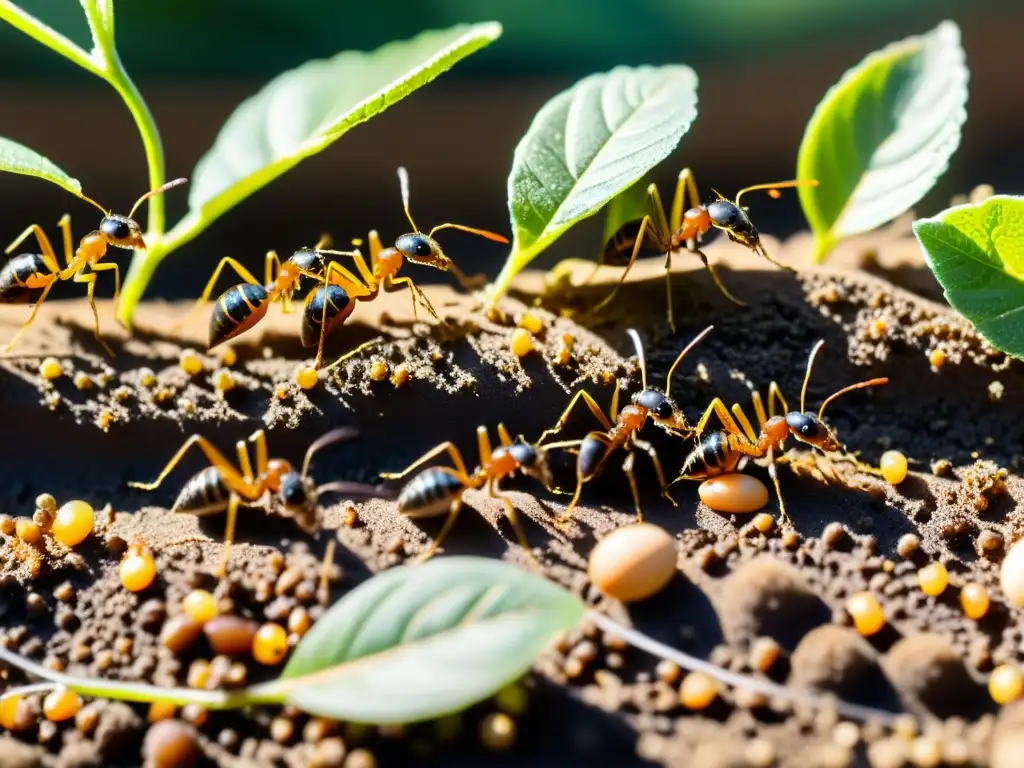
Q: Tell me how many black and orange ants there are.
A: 8